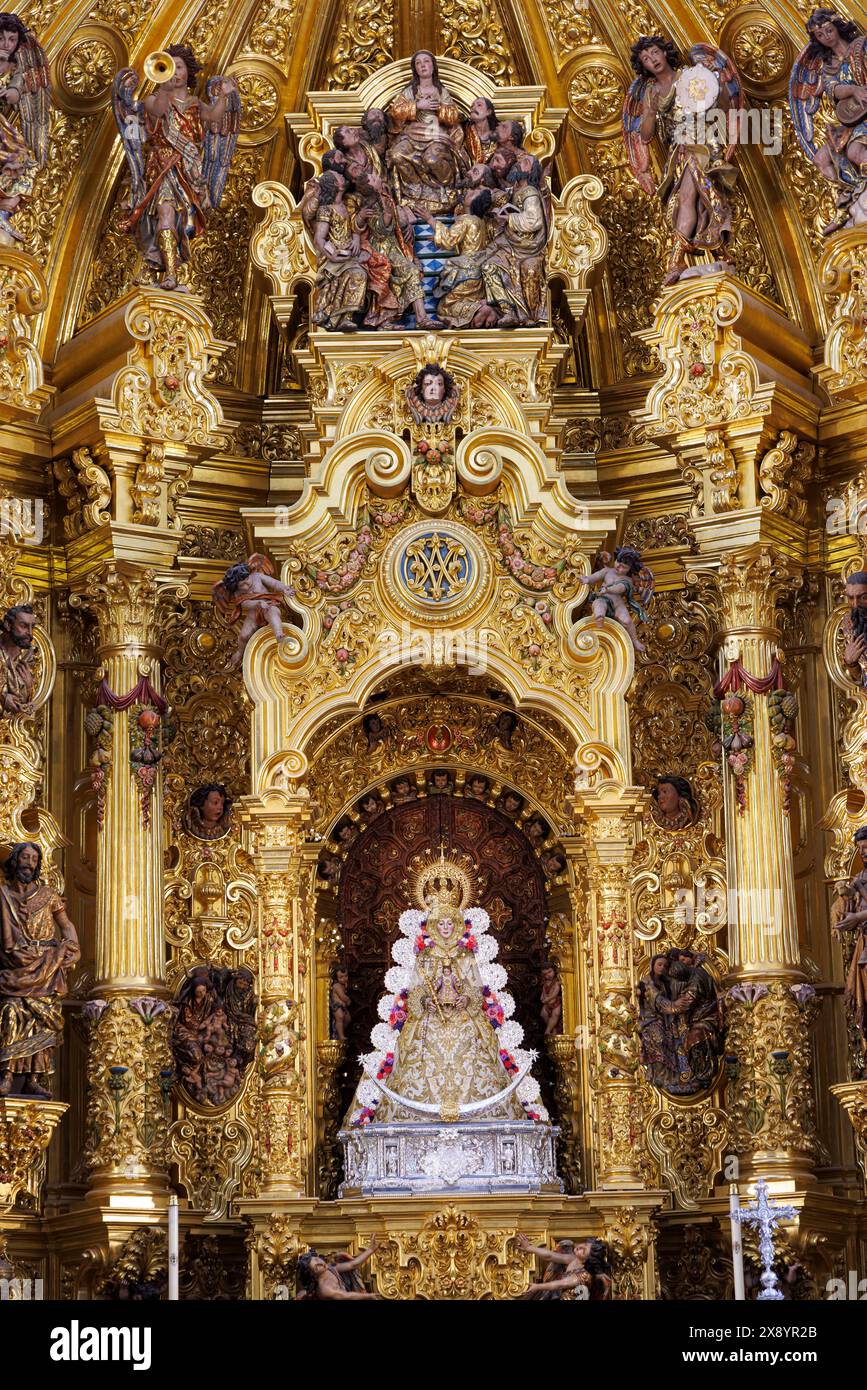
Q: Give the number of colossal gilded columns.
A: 2